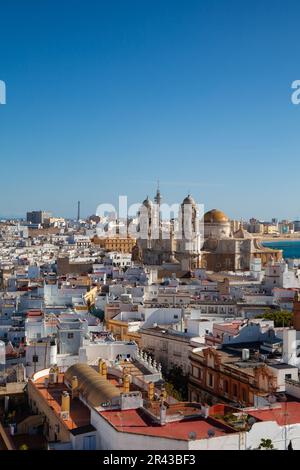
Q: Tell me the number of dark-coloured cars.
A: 0